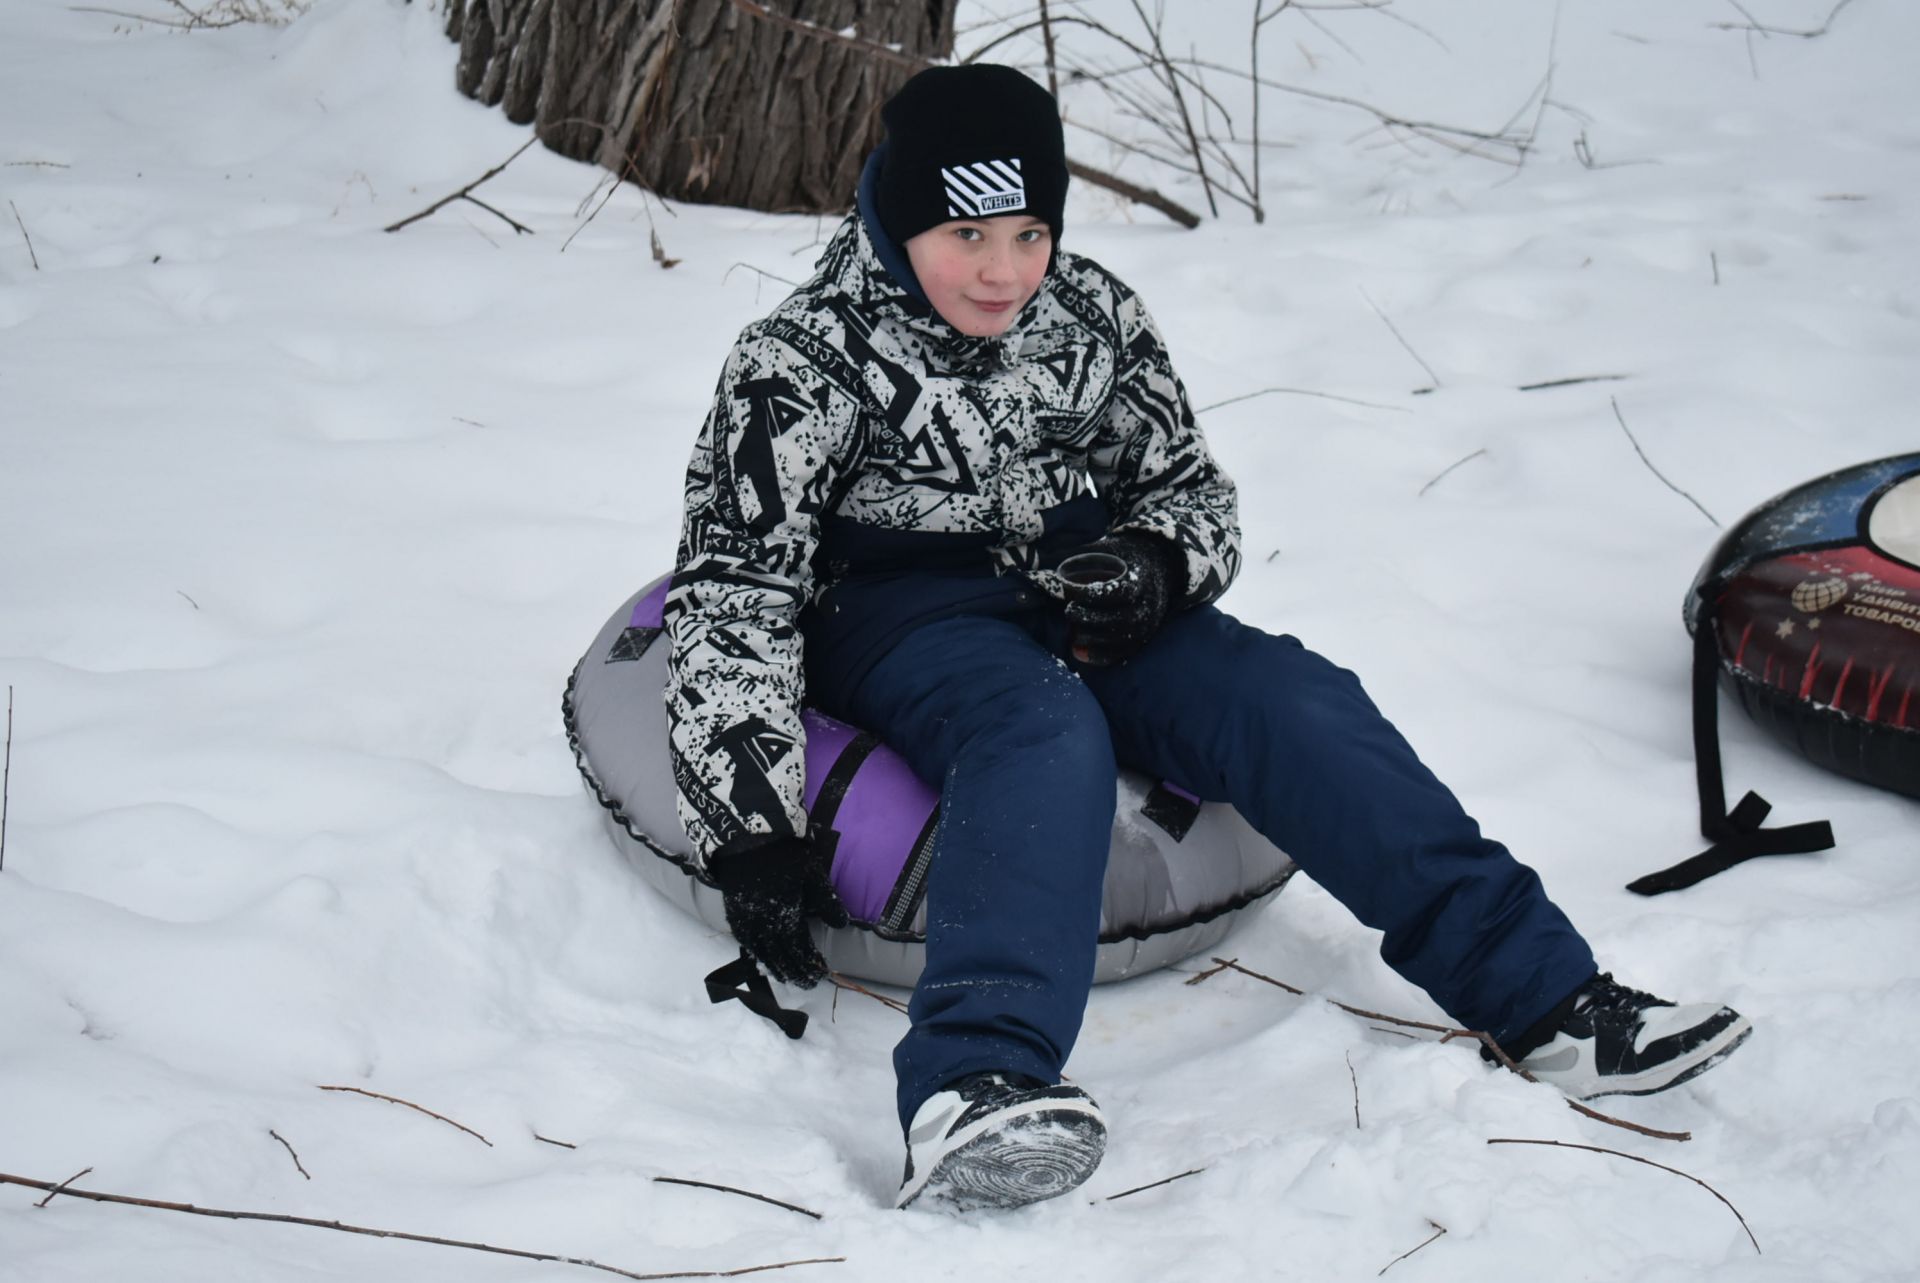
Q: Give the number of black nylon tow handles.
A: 2